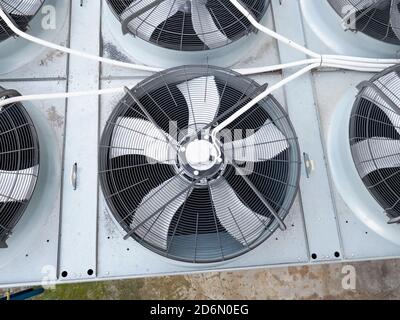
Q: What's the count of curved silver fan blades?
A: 13